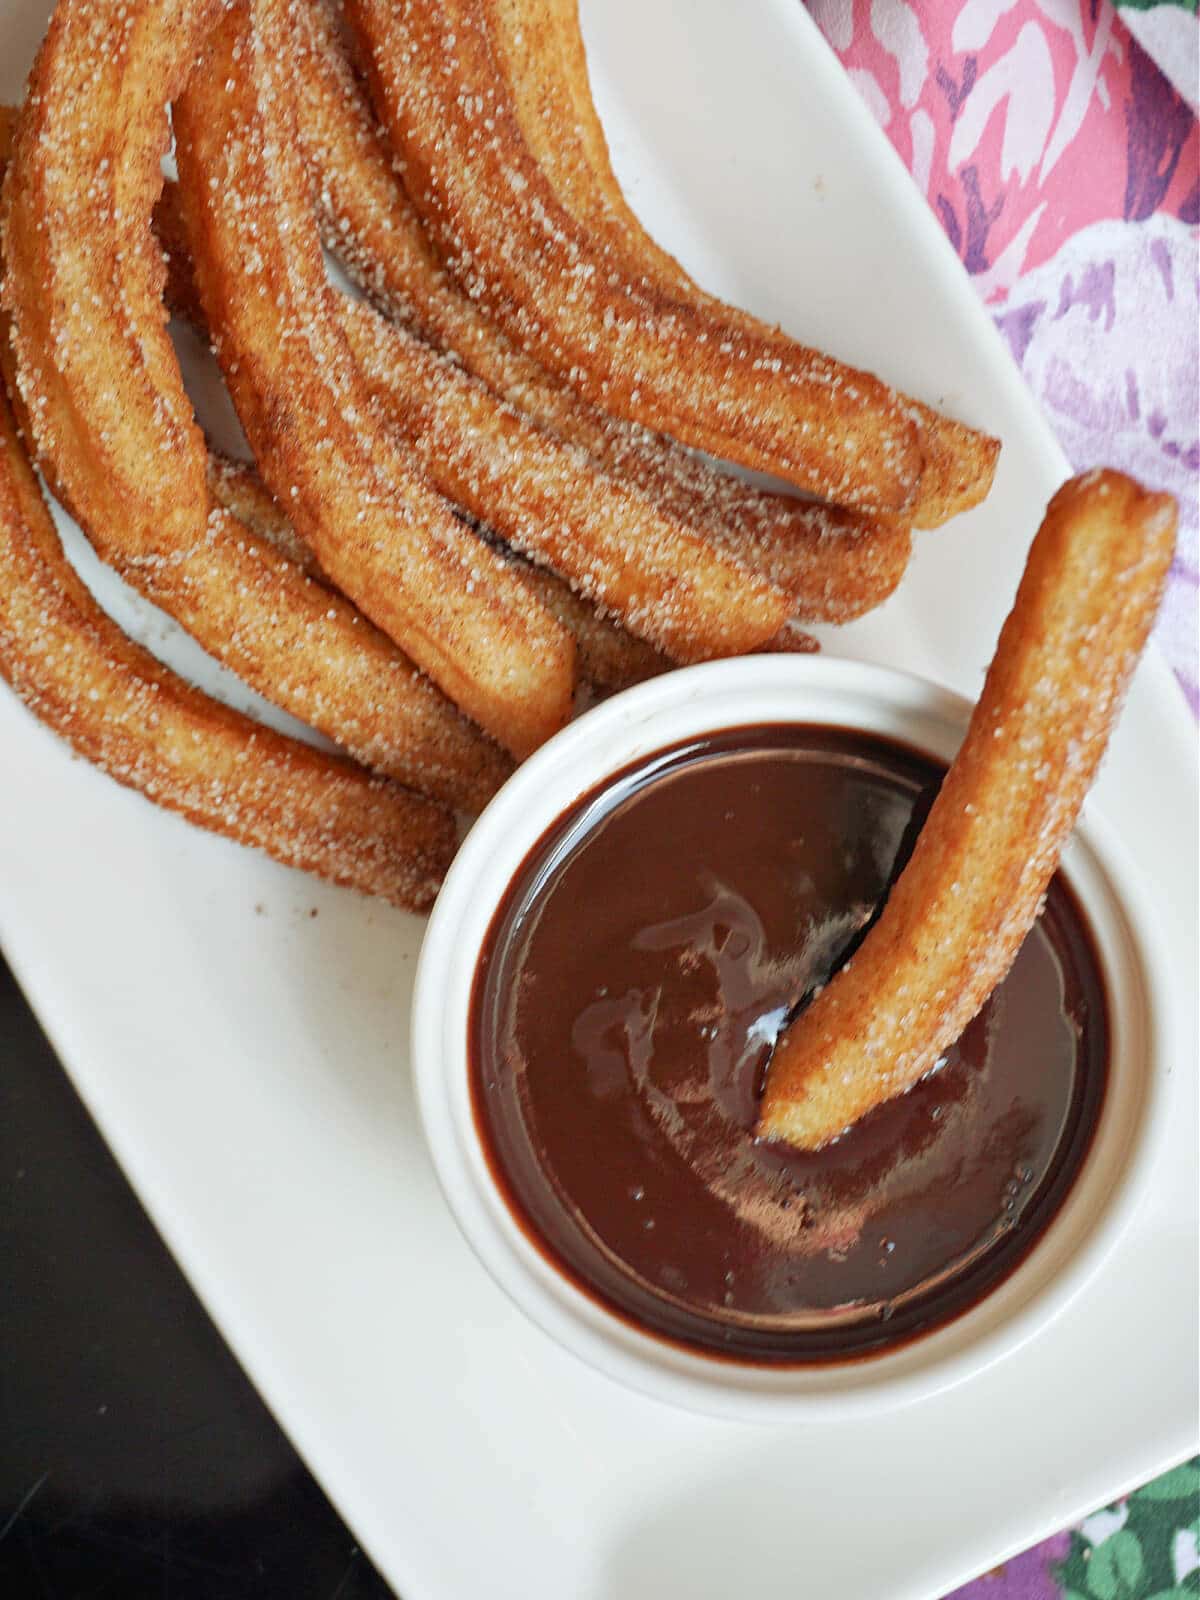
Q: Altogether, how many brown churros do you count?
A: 10